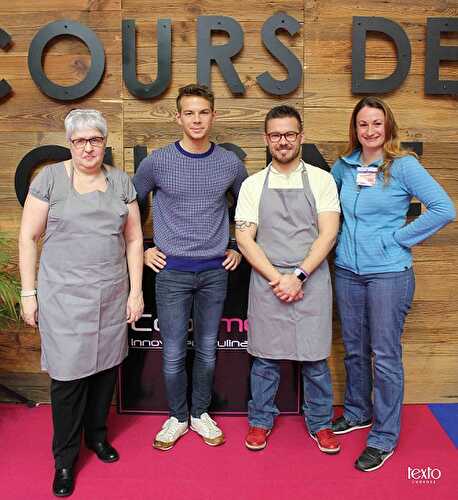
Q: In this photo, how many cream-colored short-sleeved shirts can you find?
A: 1